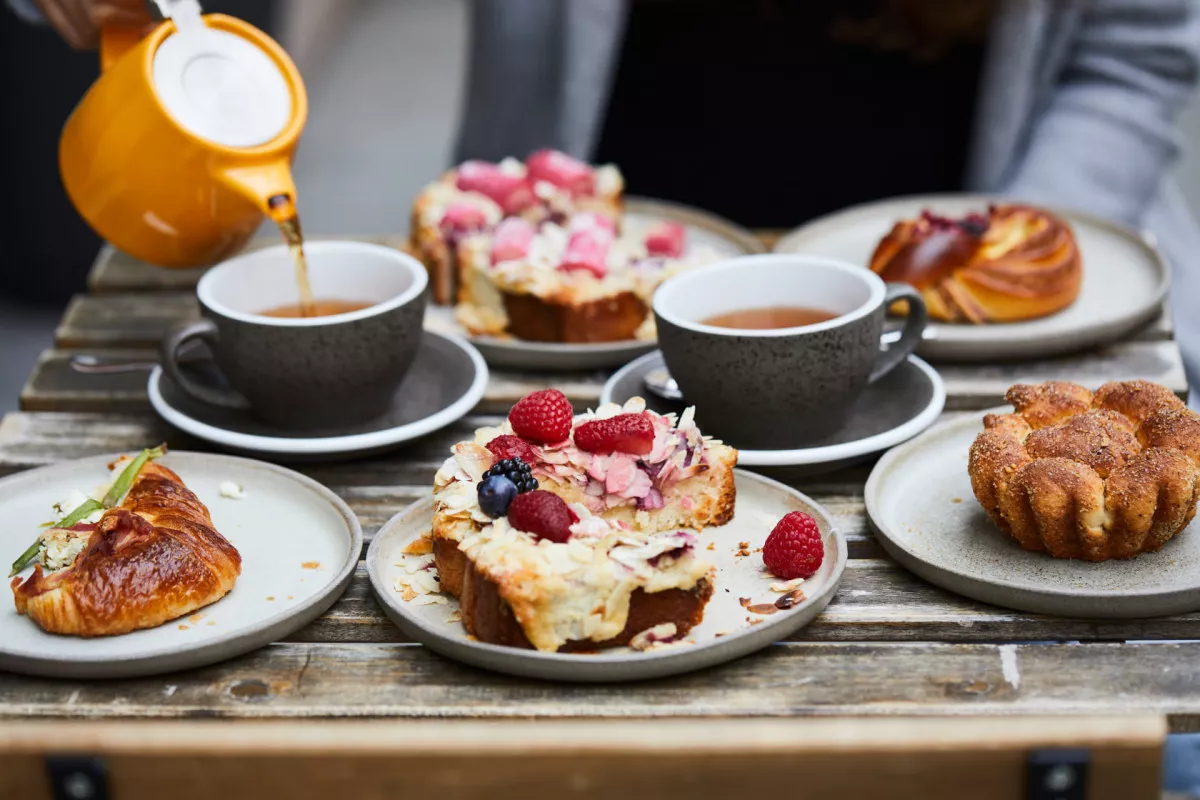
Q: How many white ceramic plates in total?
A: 5